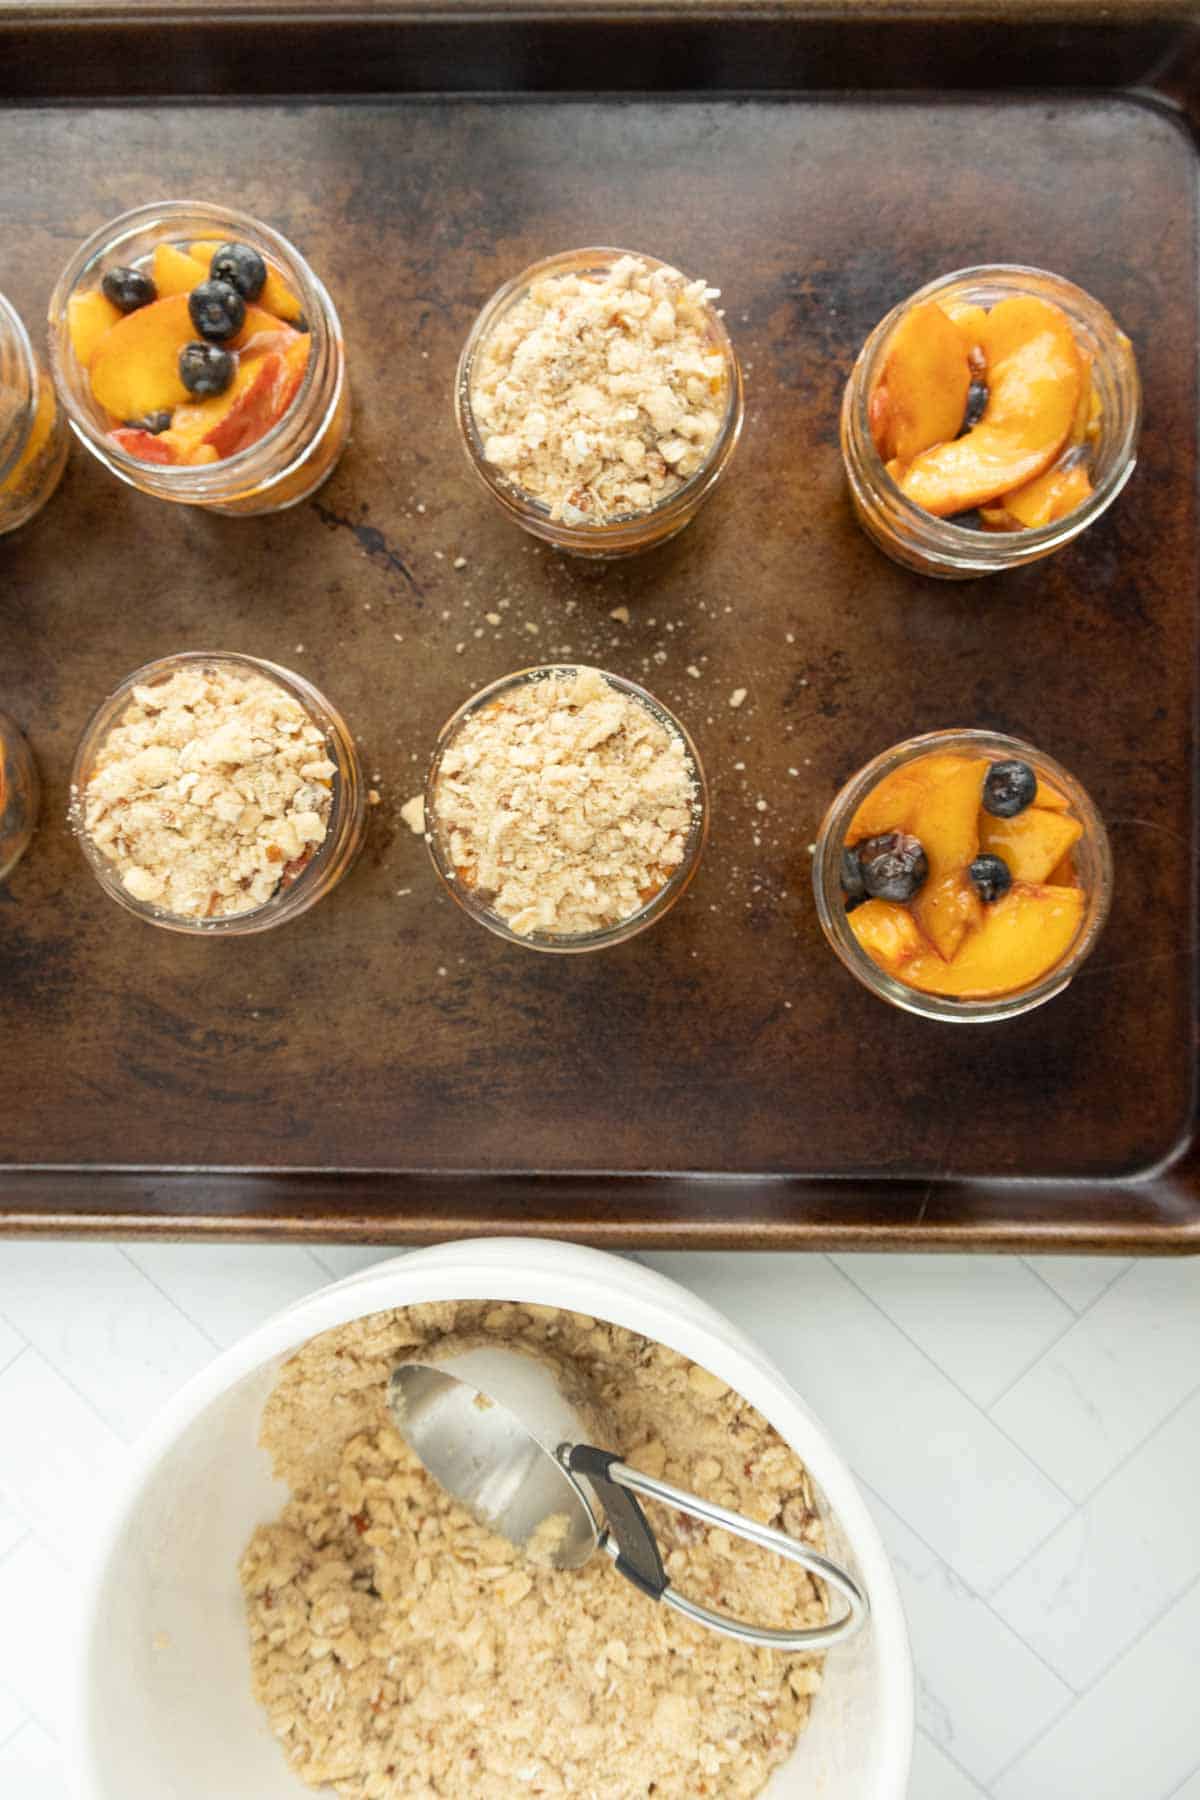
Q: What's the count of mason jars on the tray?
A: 8